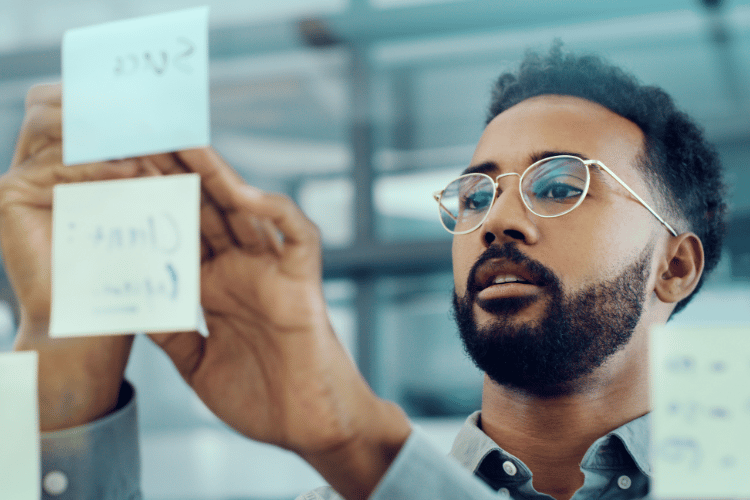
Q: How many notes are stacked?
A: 2